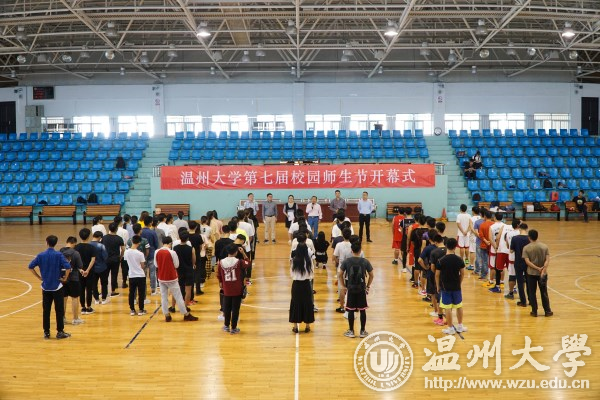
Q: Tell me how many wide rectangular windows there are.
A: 12